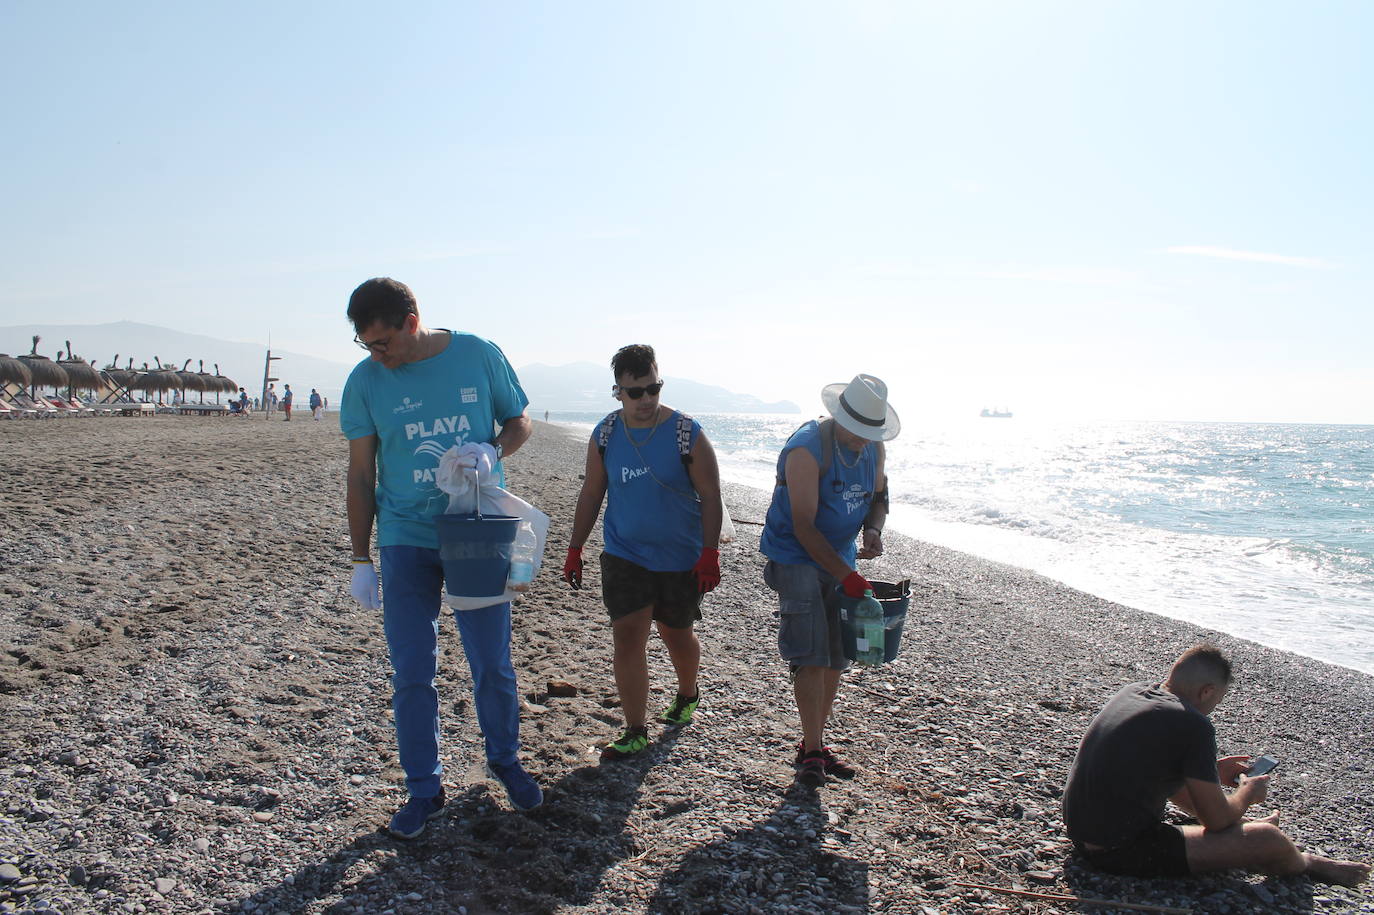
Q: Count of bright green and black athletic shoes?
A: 2